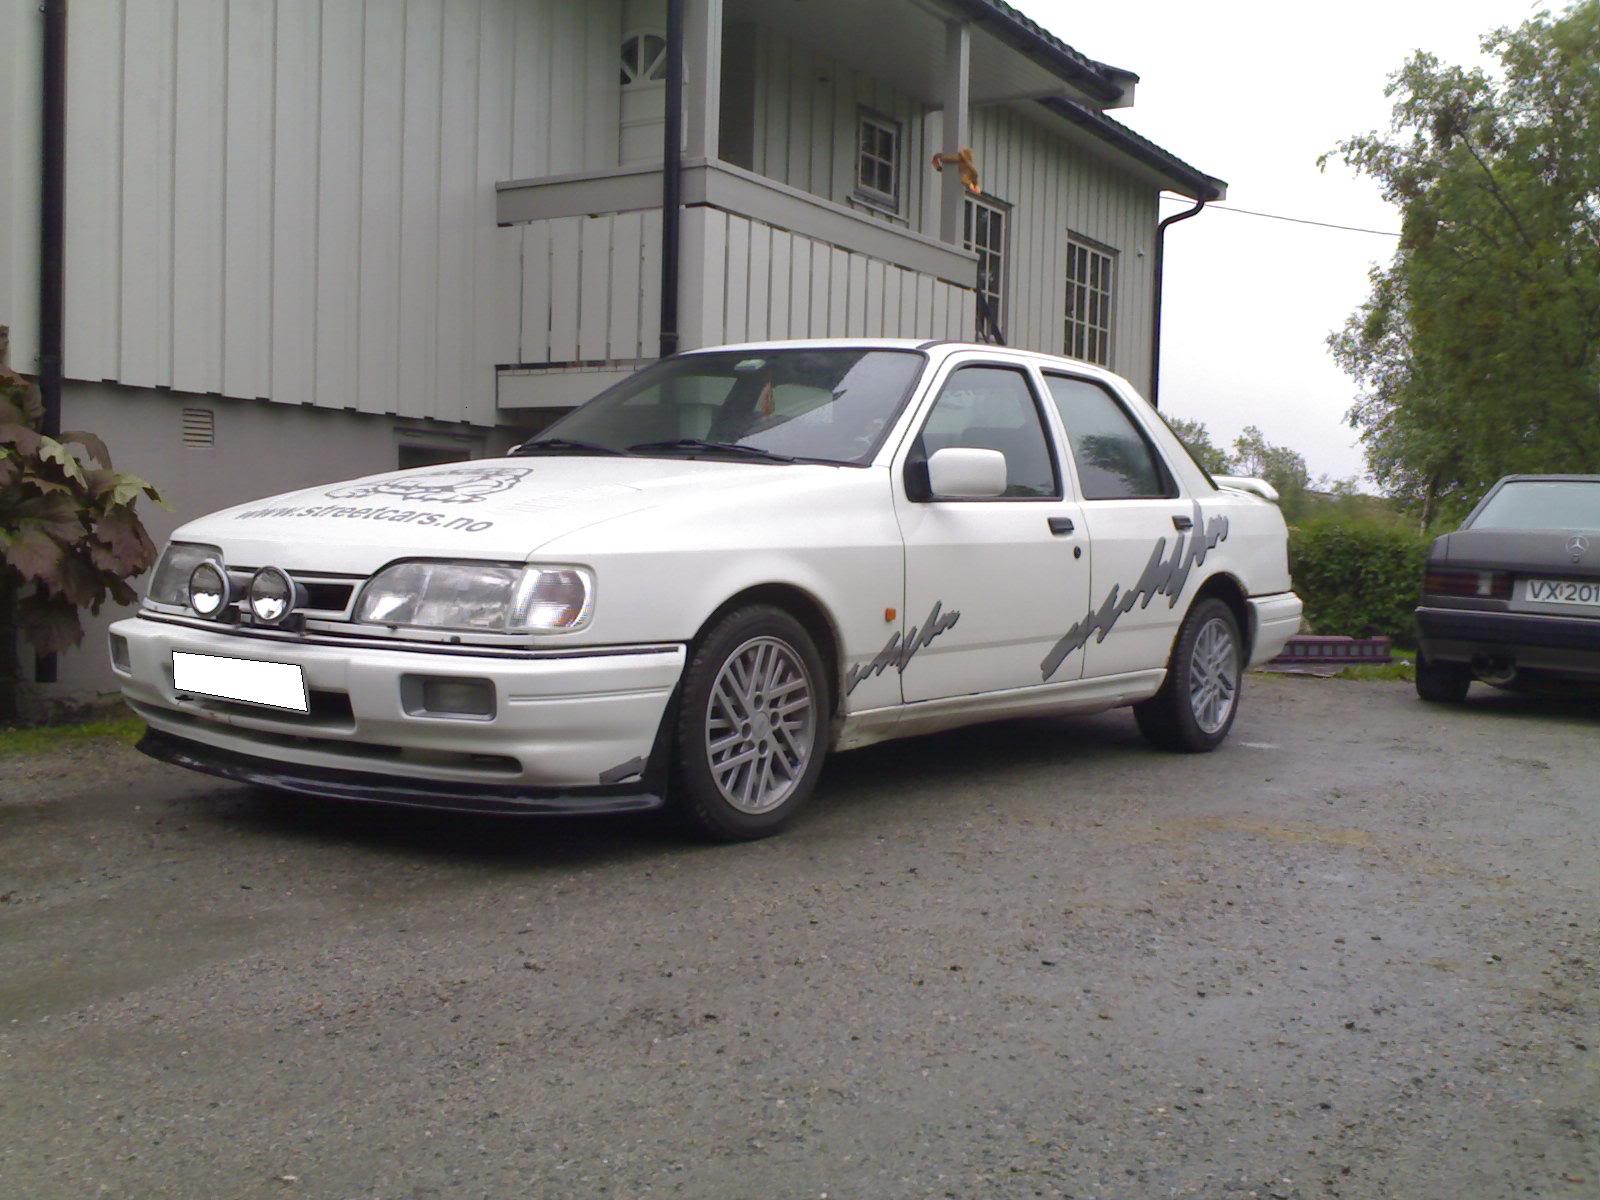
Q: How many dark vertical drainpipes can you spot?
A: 3